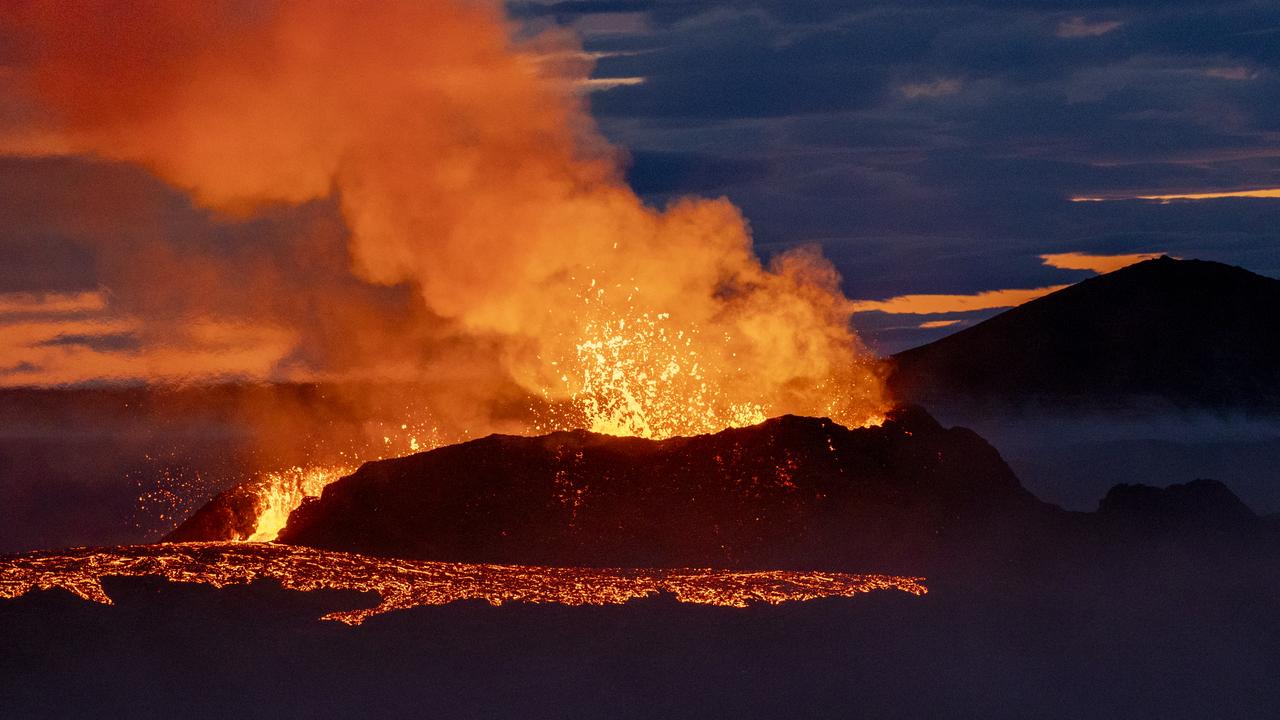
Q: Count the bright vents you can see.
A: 2